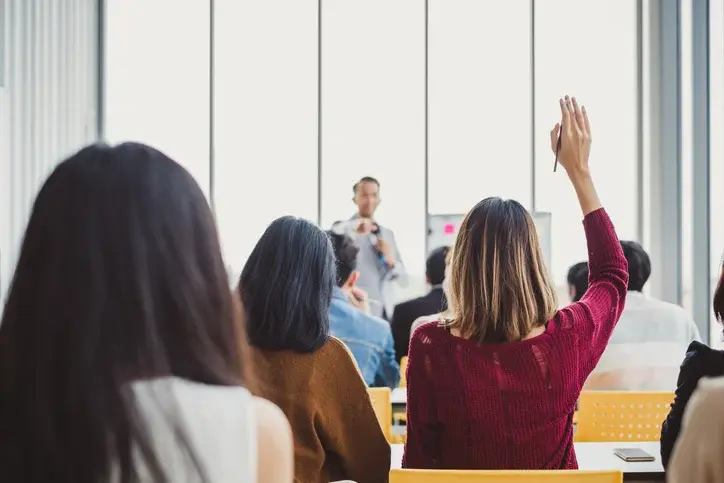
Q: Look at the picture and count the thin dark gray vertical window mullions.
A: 4